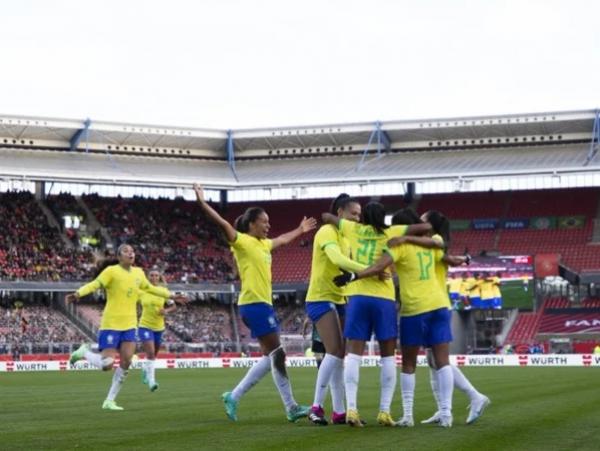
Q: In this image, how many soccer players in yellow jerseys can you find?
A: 7